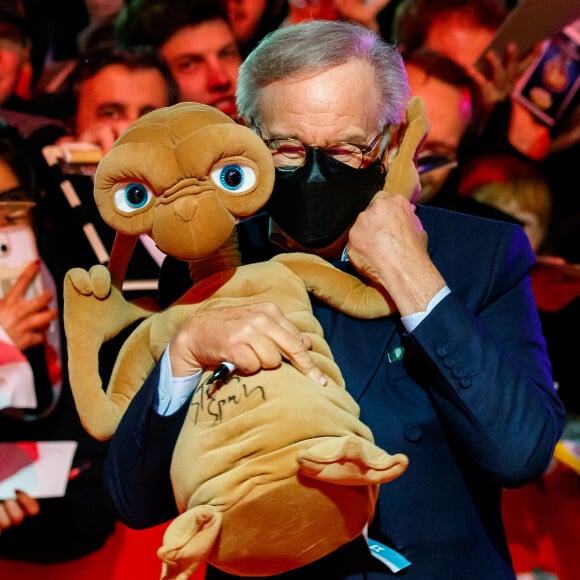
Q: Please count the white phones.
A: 1